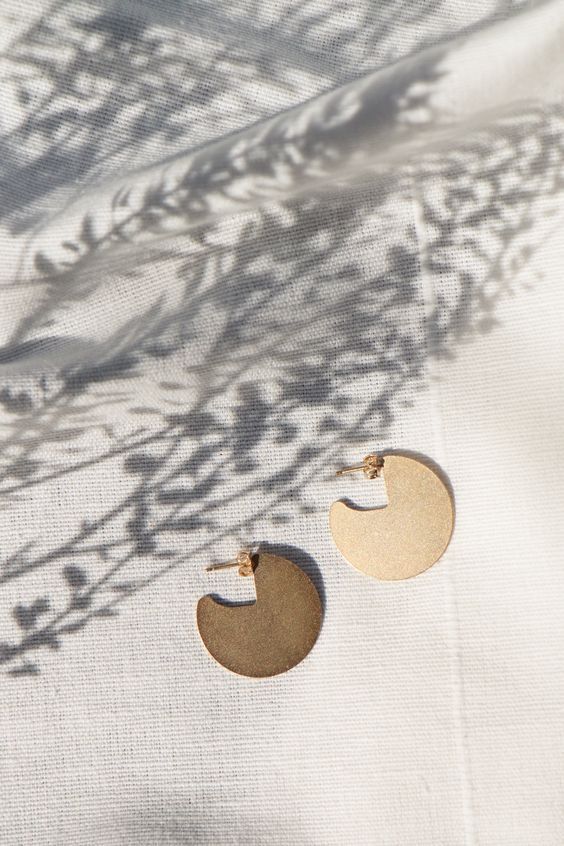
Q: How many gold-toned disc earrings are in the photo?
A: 2